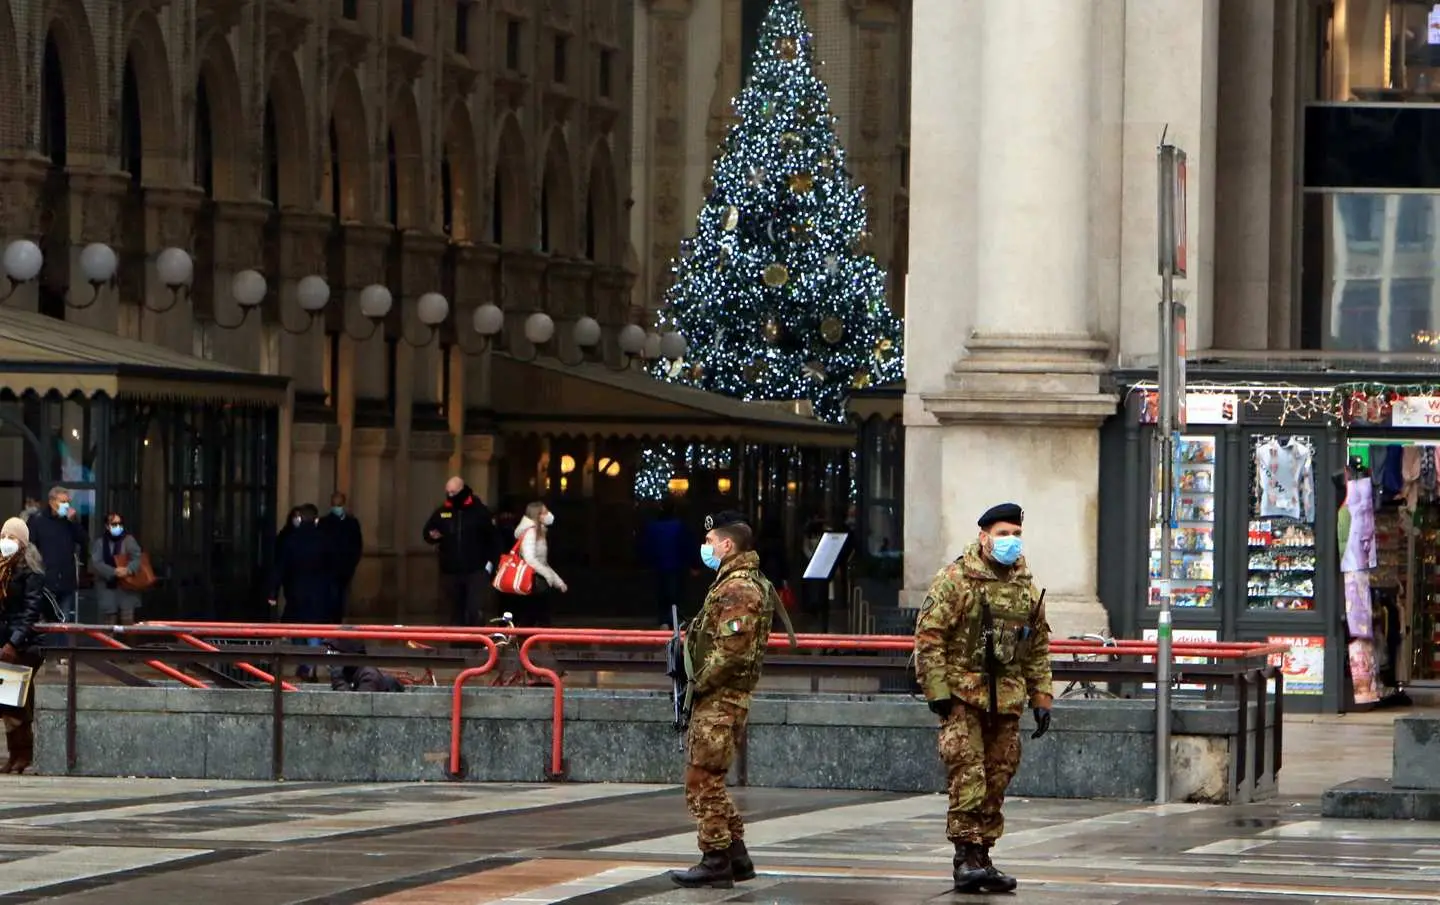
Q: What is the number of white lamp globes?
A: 13